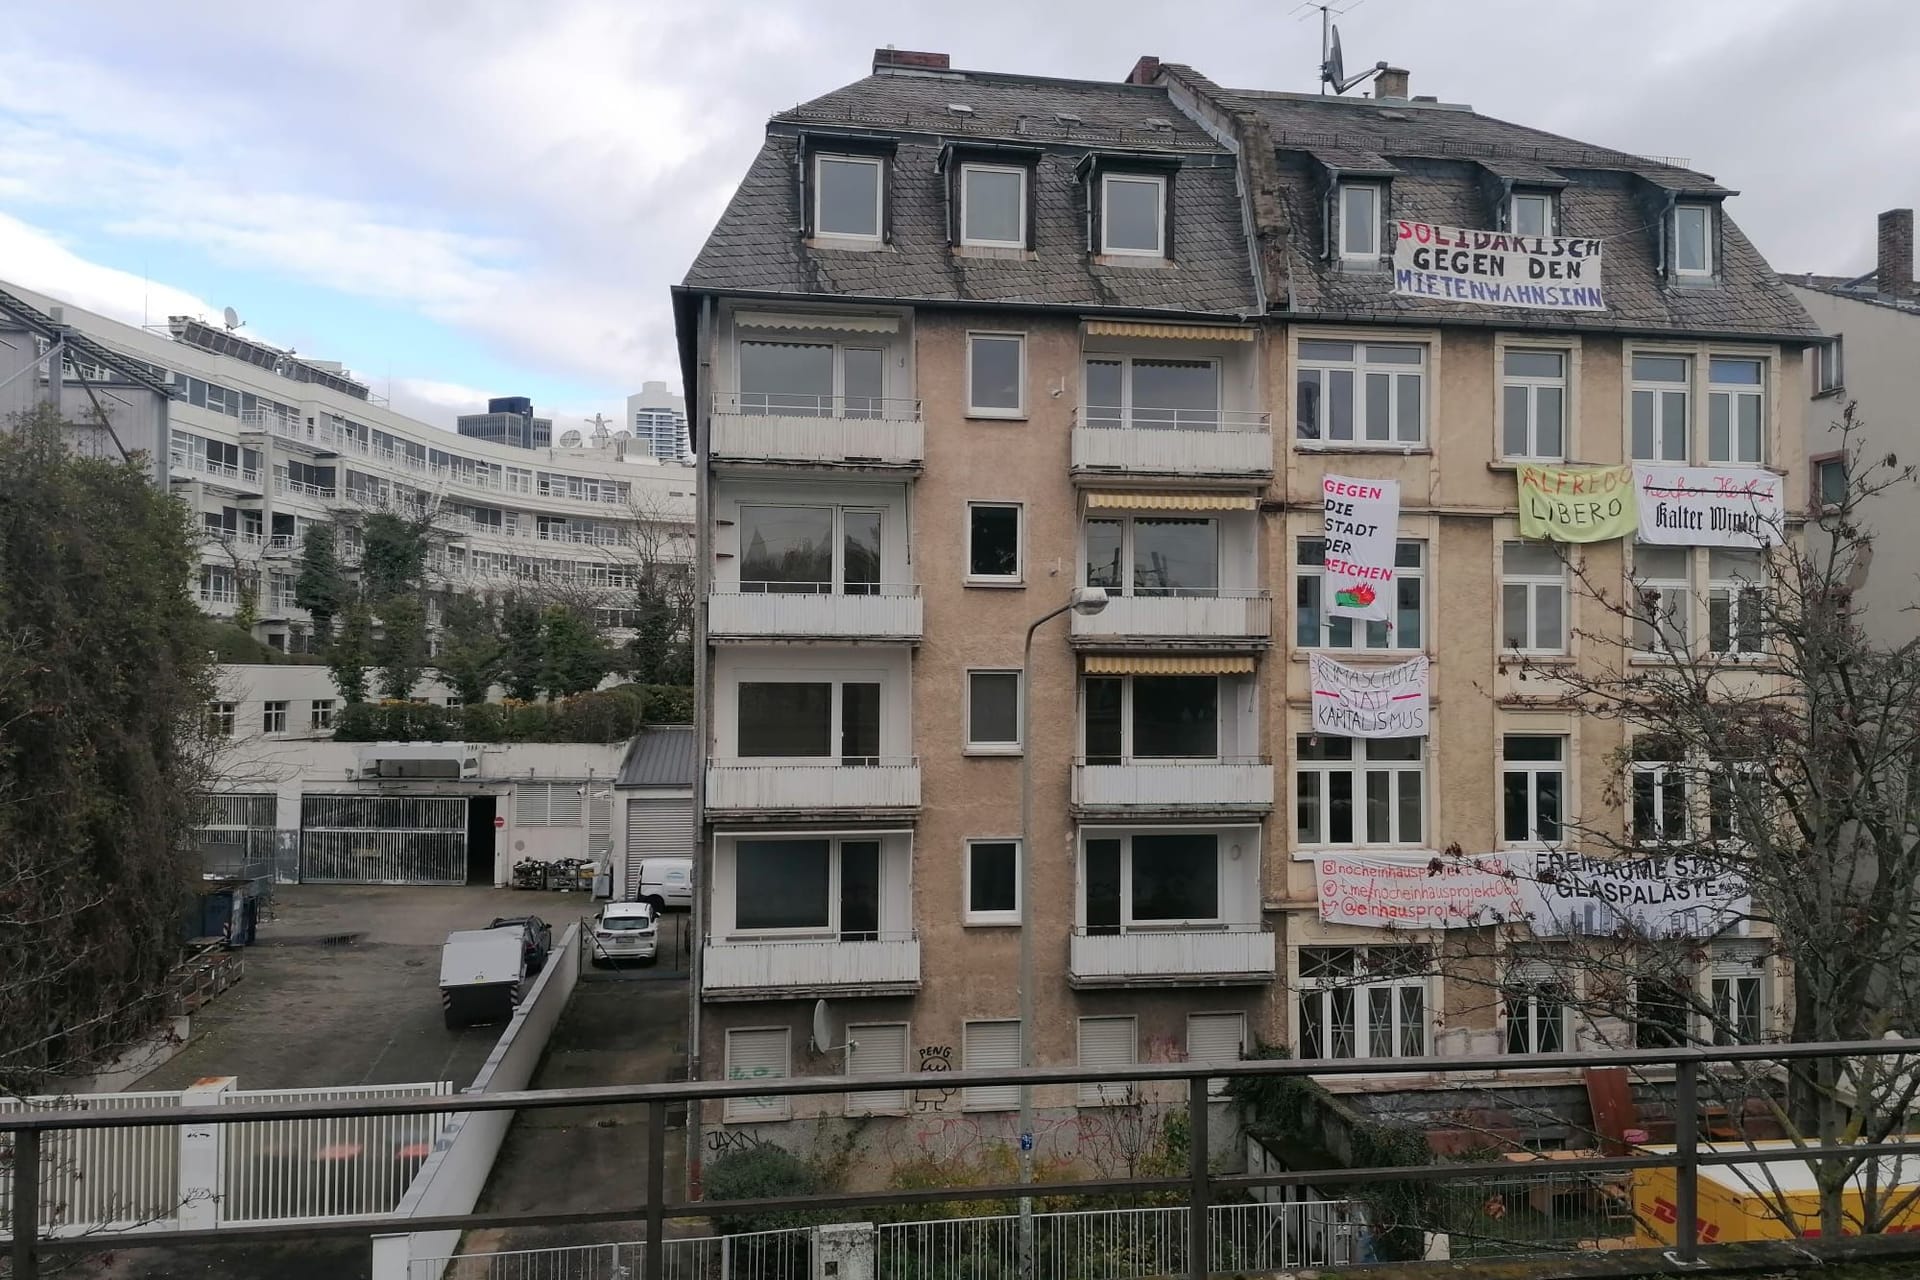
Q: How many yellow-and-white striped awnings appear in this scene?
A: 3